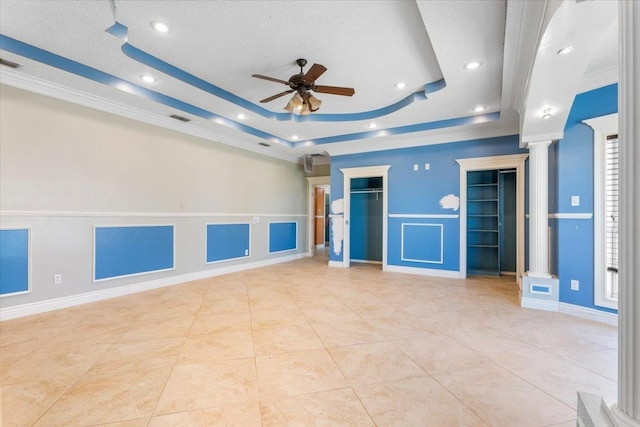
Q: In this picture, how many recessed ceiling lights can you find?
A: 10